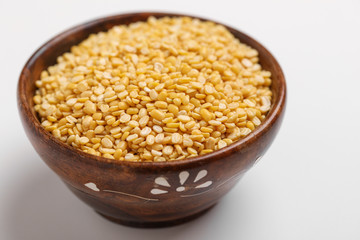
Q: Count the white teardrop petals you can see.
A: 5